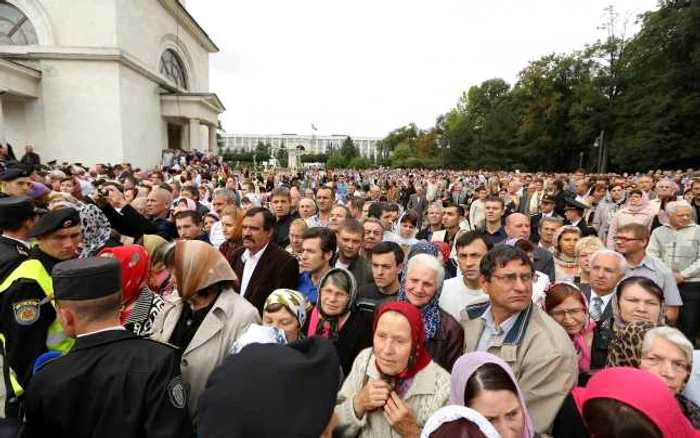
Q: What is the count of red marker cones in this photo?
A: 0